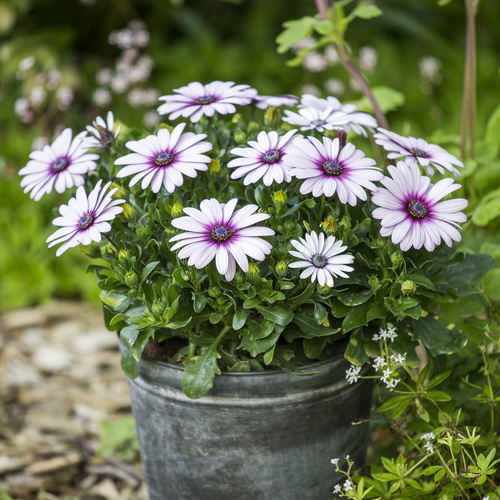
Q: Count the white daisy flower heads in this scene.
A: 14